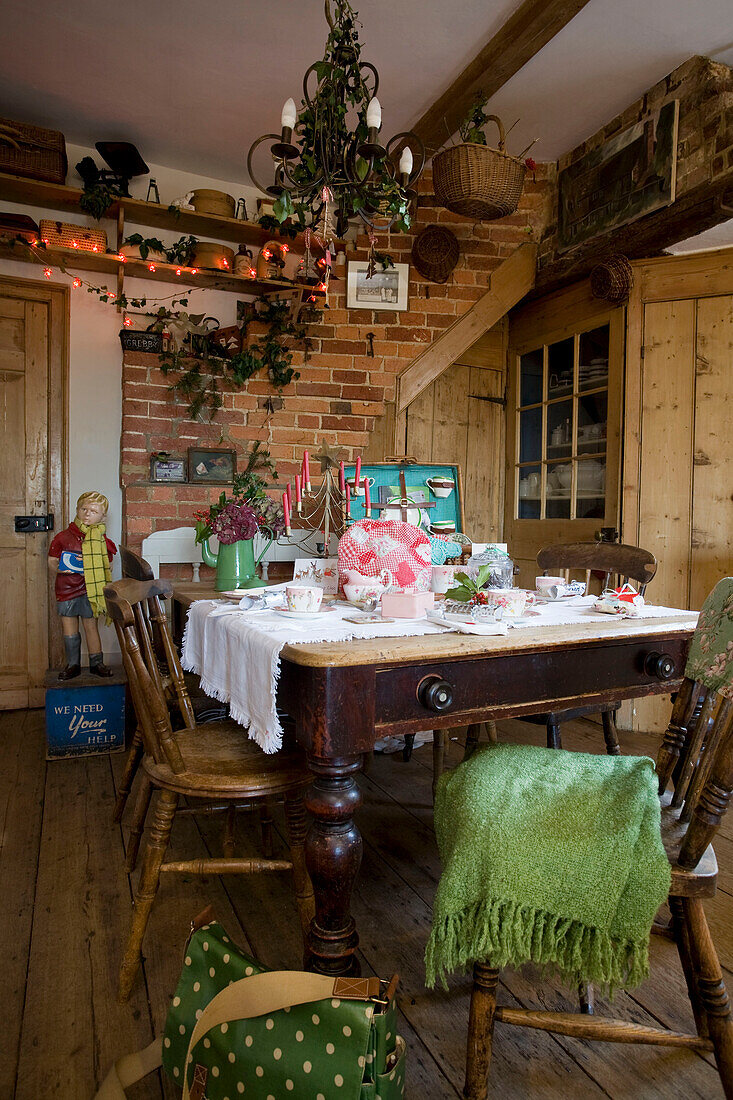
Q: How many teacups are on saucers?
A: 3